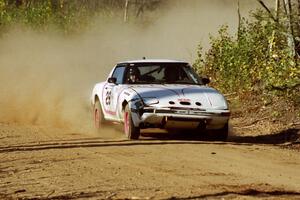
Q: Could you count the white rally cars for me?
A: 1